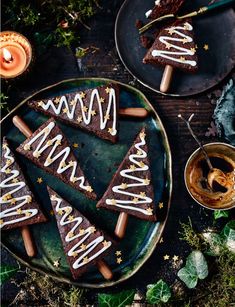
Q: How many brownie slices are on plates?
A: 6